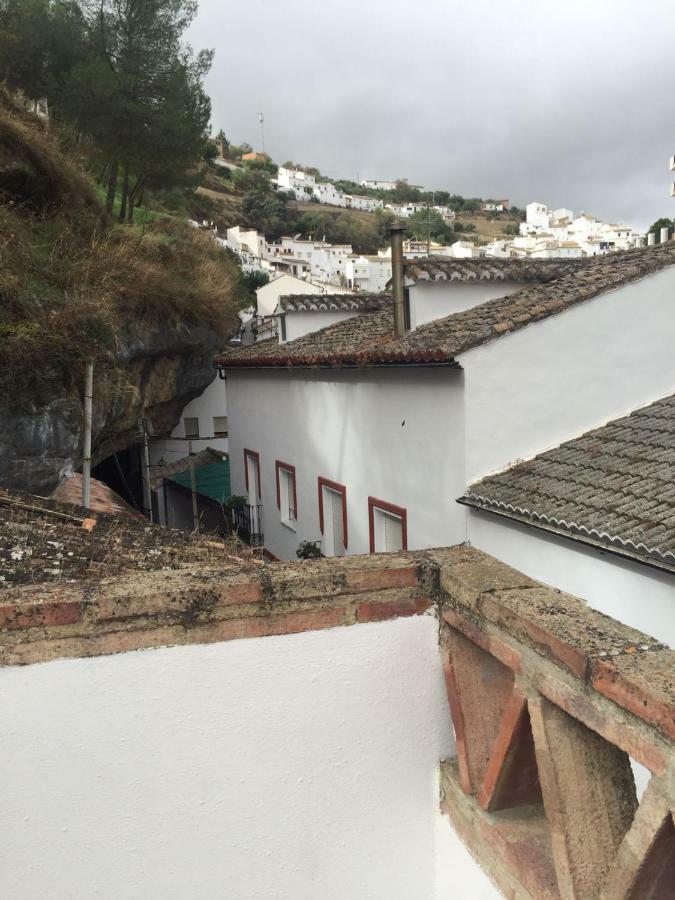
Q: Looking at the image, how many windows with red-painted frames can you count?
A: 4